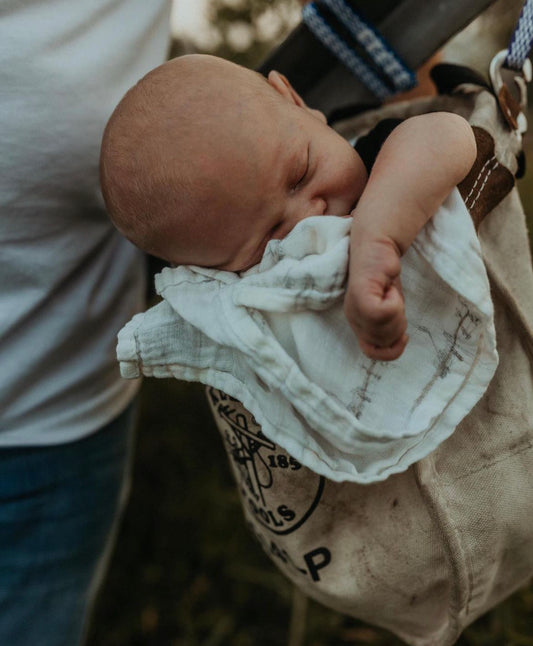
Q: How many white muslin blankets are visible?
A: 1